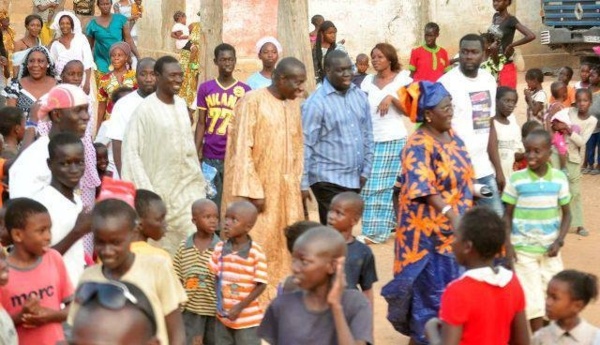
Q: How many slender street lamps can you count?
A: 0